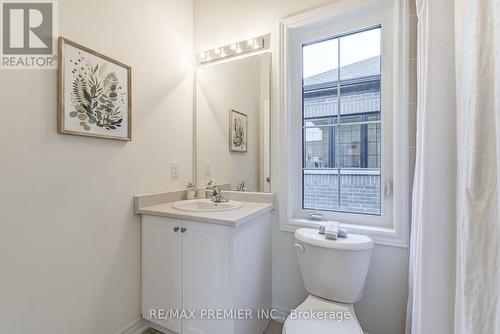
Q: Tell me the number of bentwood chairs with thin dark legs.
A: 0